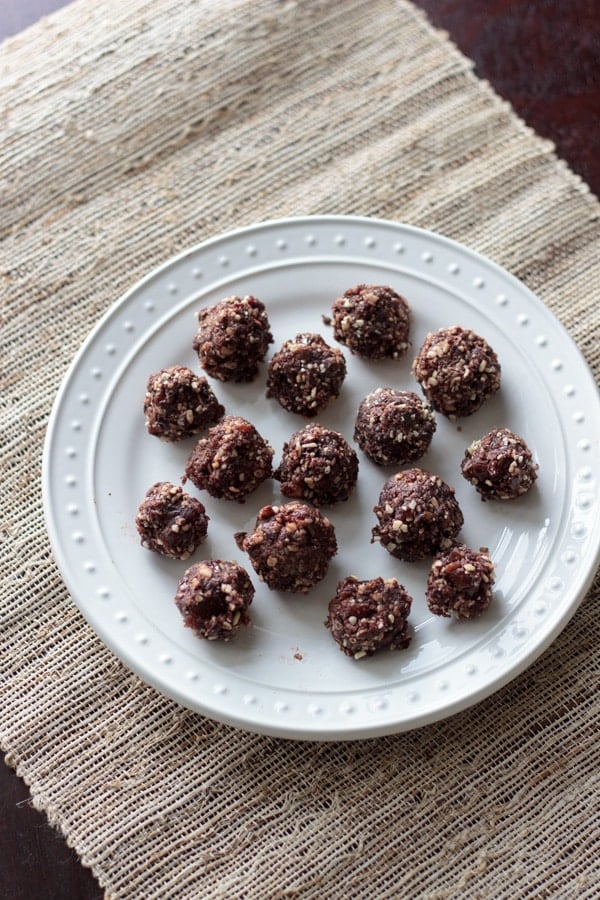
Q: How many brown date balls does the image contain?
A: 15